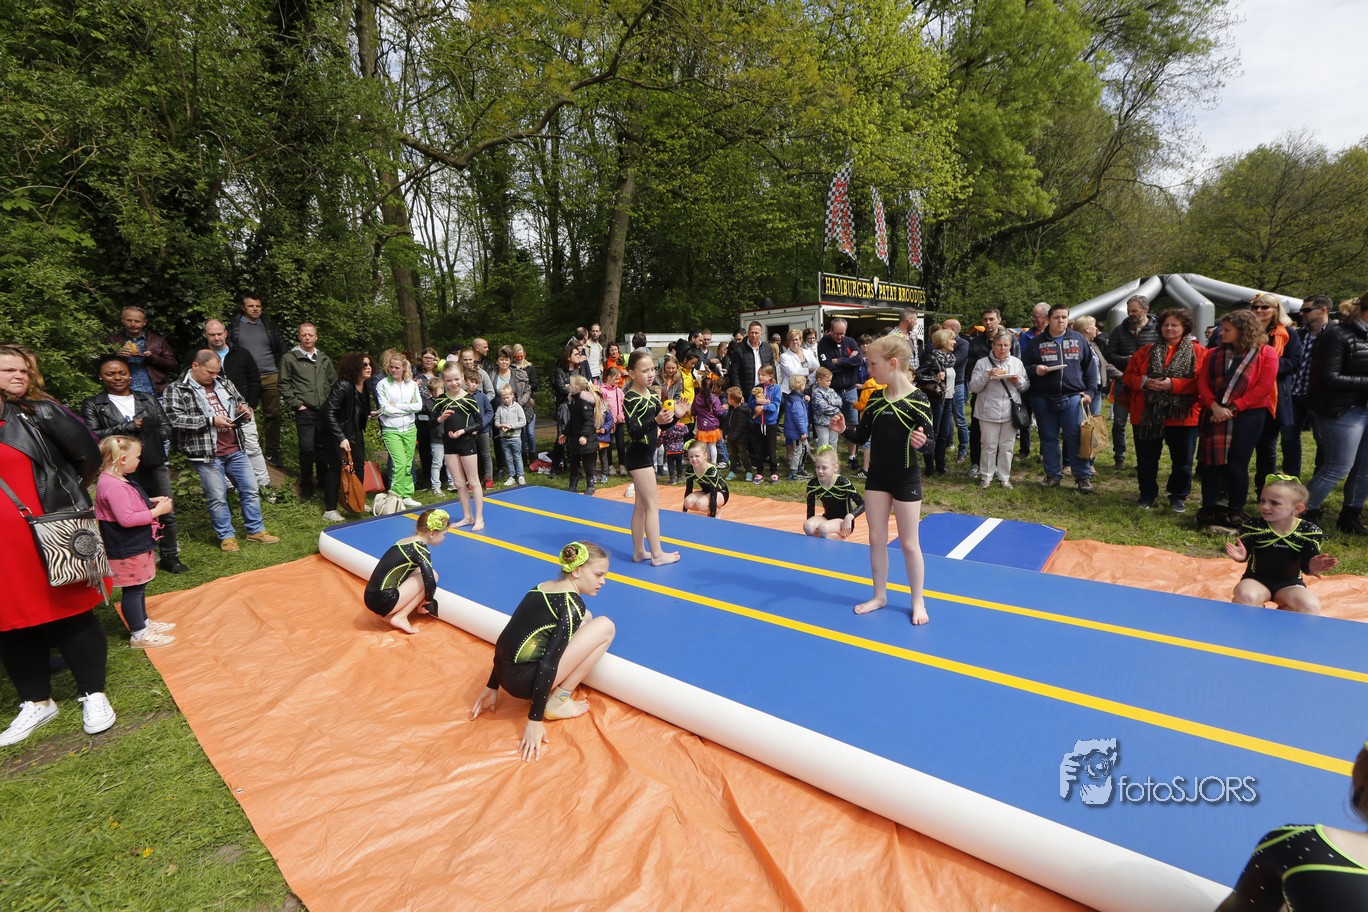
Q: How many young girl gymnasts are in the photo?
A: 9